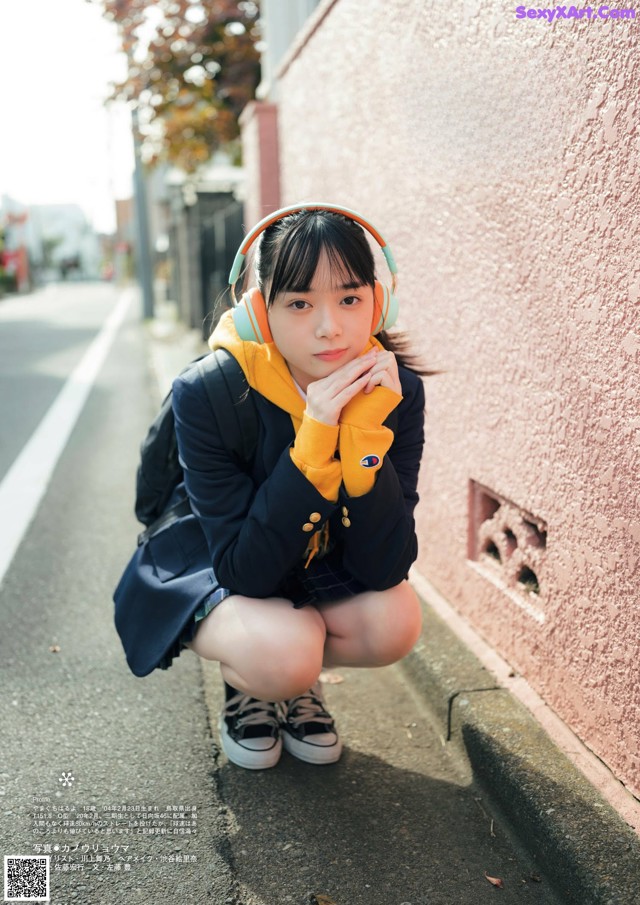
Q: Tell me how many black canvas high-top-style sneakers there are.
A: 2